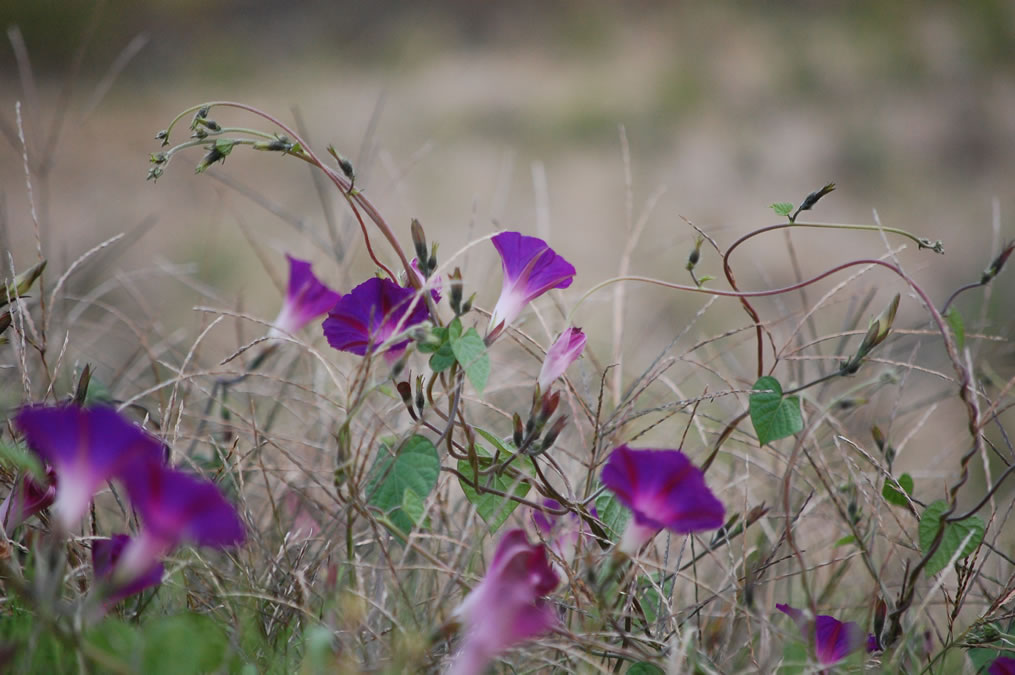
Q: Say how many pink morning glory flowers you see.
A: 2